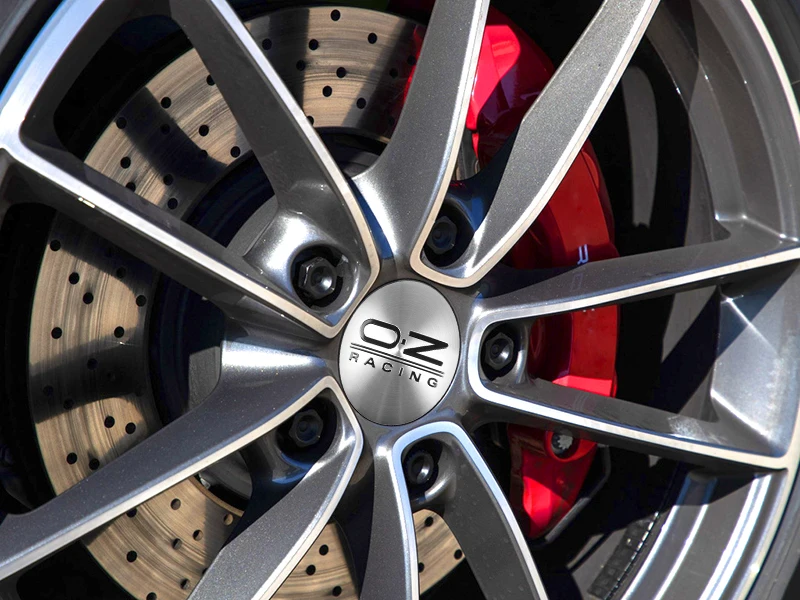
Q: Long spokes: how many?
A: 10